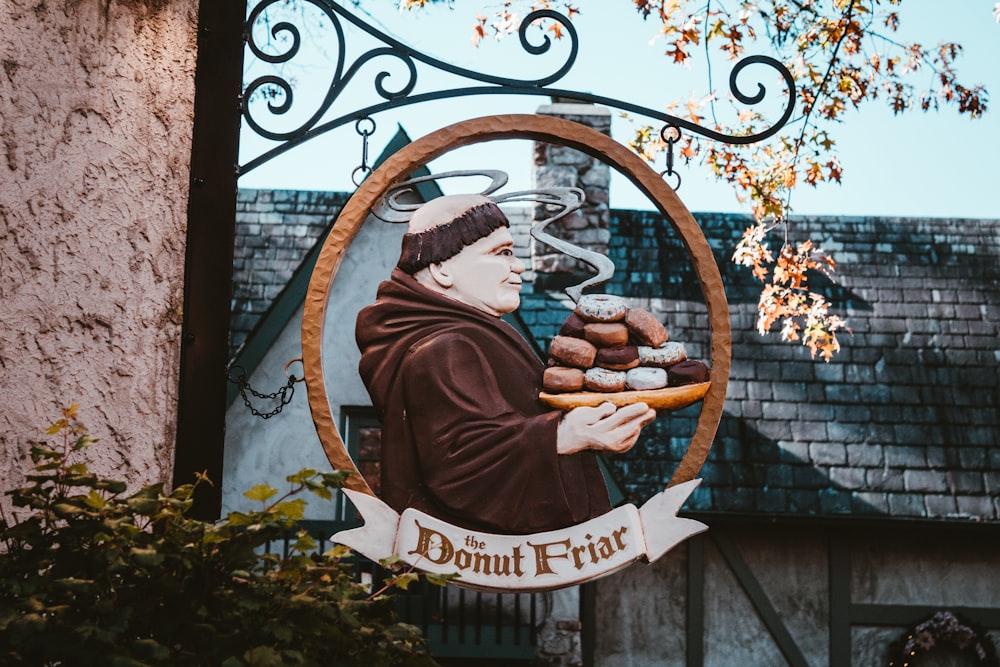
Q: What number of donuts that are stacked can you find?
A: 11